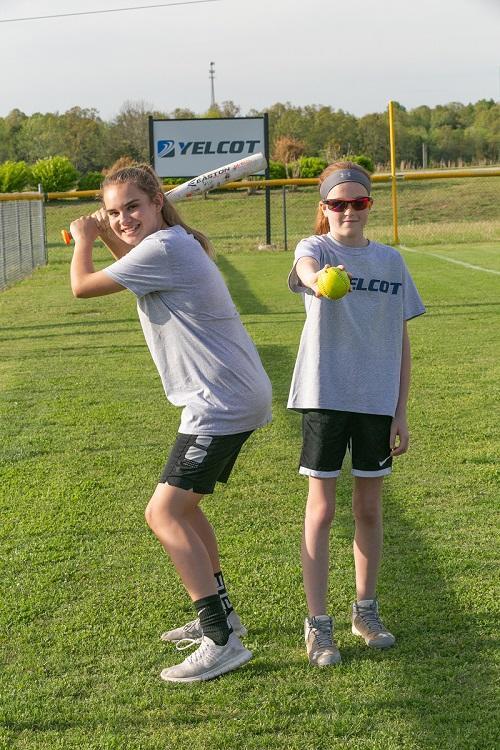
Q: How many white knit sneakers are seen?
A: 2